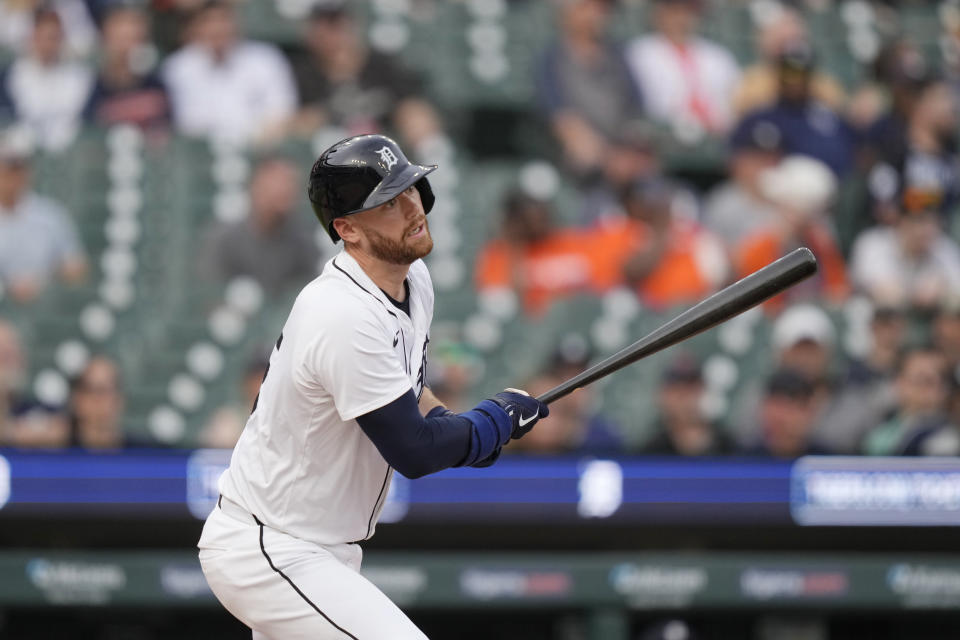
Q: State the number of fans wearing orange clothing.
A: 3